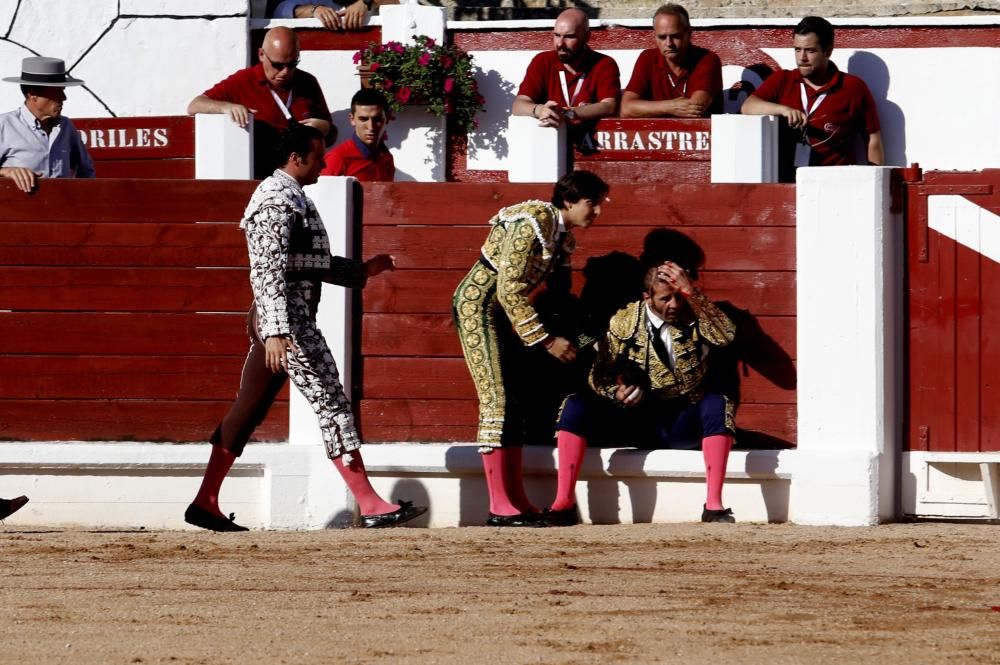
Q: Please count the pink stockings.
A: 6